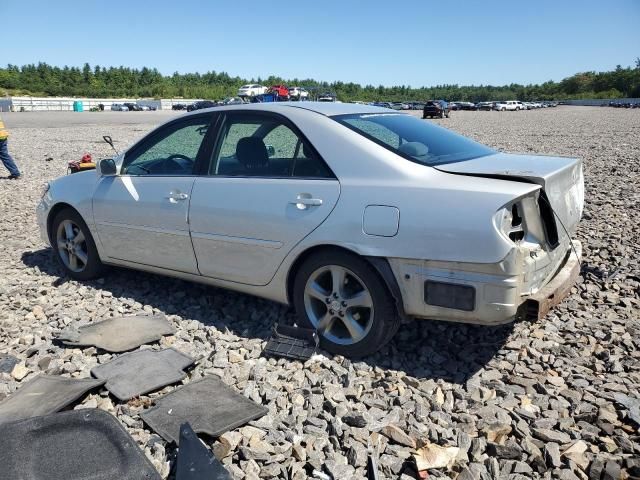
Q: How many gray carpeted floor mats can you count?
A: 4